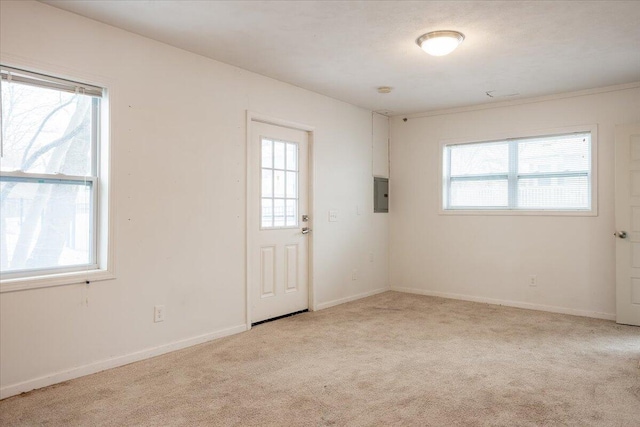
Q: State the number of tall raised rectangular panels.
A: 2